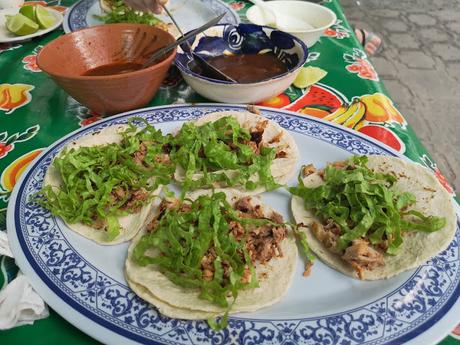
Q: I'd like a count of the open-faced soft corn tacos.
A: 4